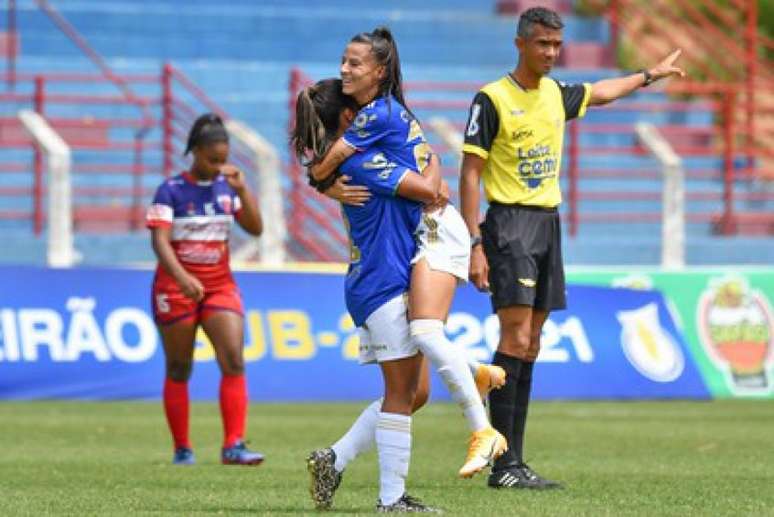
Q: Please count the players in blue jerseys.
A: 2